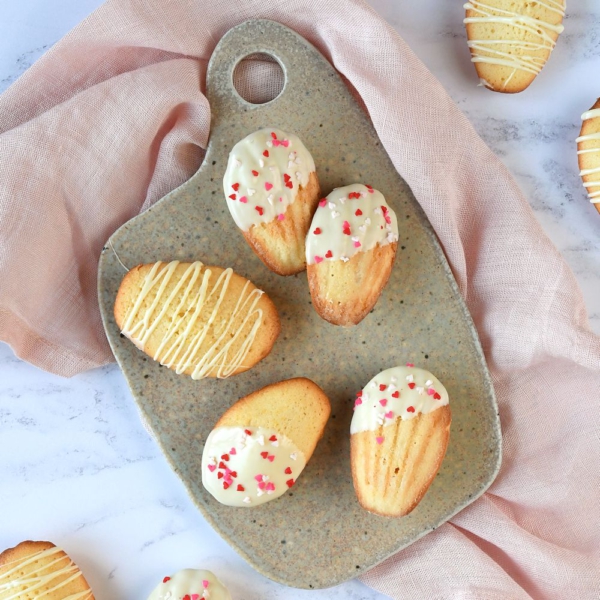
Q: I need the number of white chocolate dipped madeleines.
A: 5